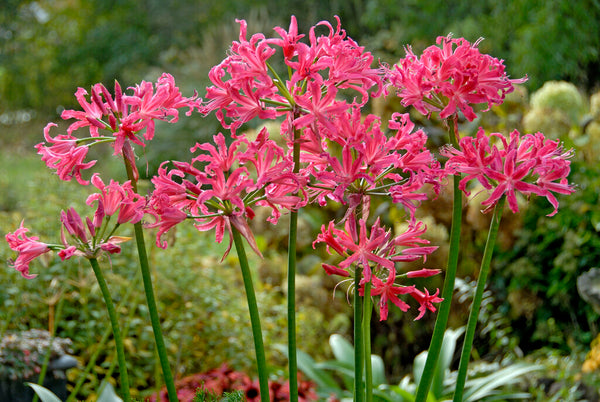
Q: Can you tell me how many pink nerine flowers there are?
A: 8